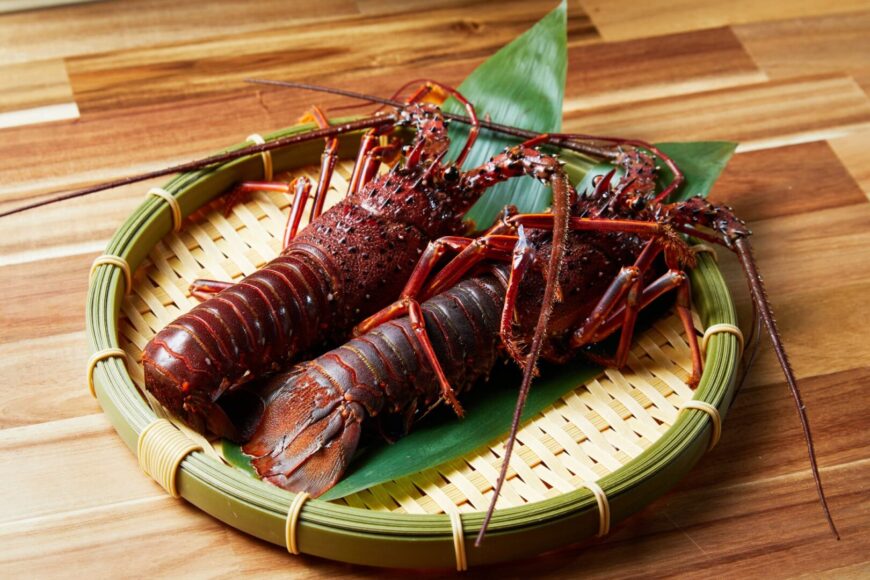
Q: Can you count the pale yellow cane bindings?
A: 11